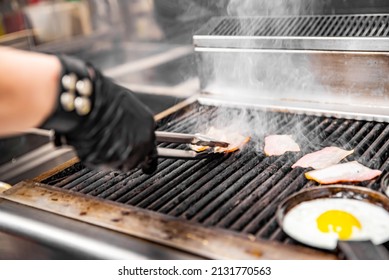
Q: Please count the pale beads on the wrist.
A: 4